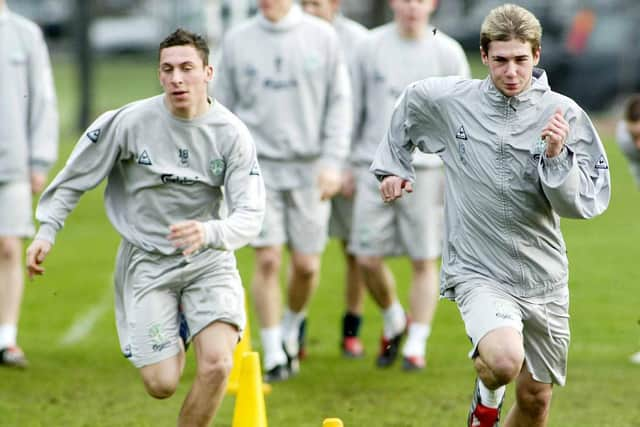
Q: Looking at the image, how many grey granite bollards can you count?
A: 0